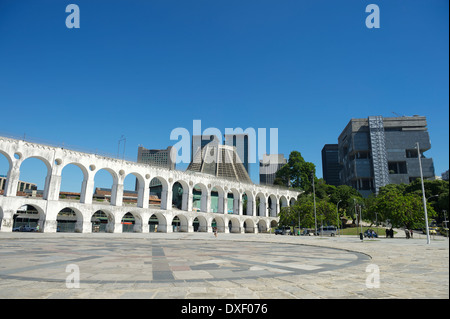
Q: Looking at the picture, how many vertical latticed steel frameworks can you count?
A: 1